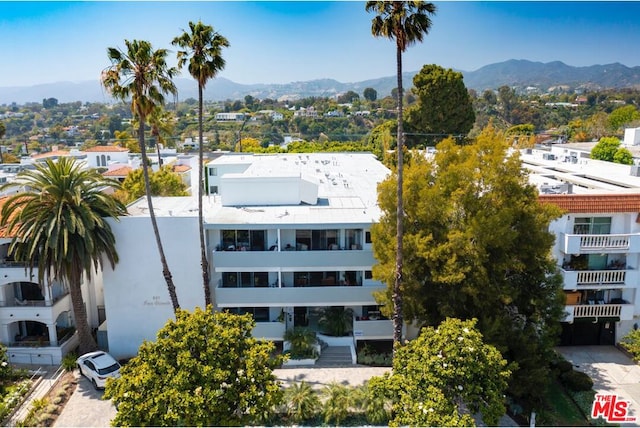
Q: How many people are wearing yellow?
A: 0